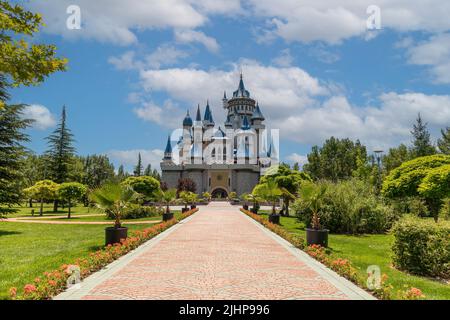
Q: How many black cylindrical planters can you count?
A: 8